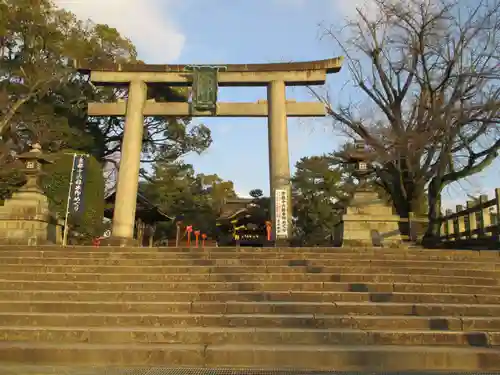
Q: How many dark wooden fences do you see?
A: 1